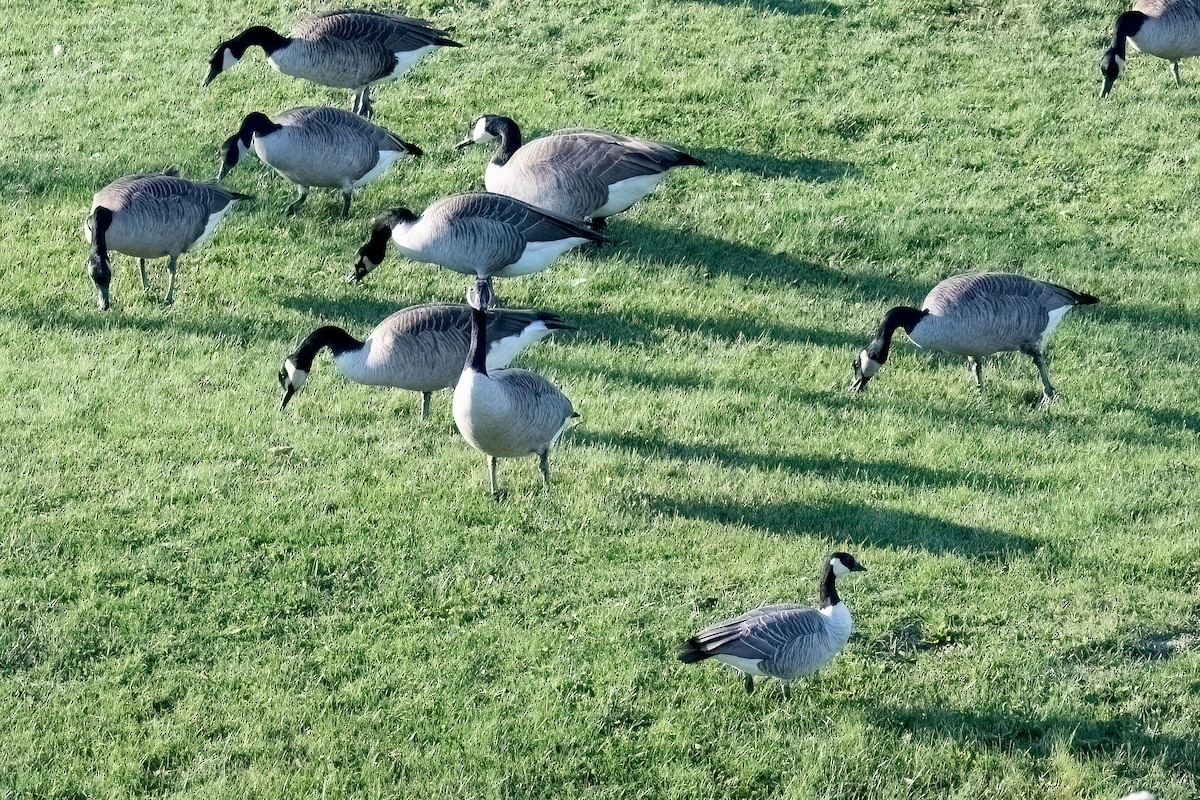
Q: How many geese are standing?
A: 10